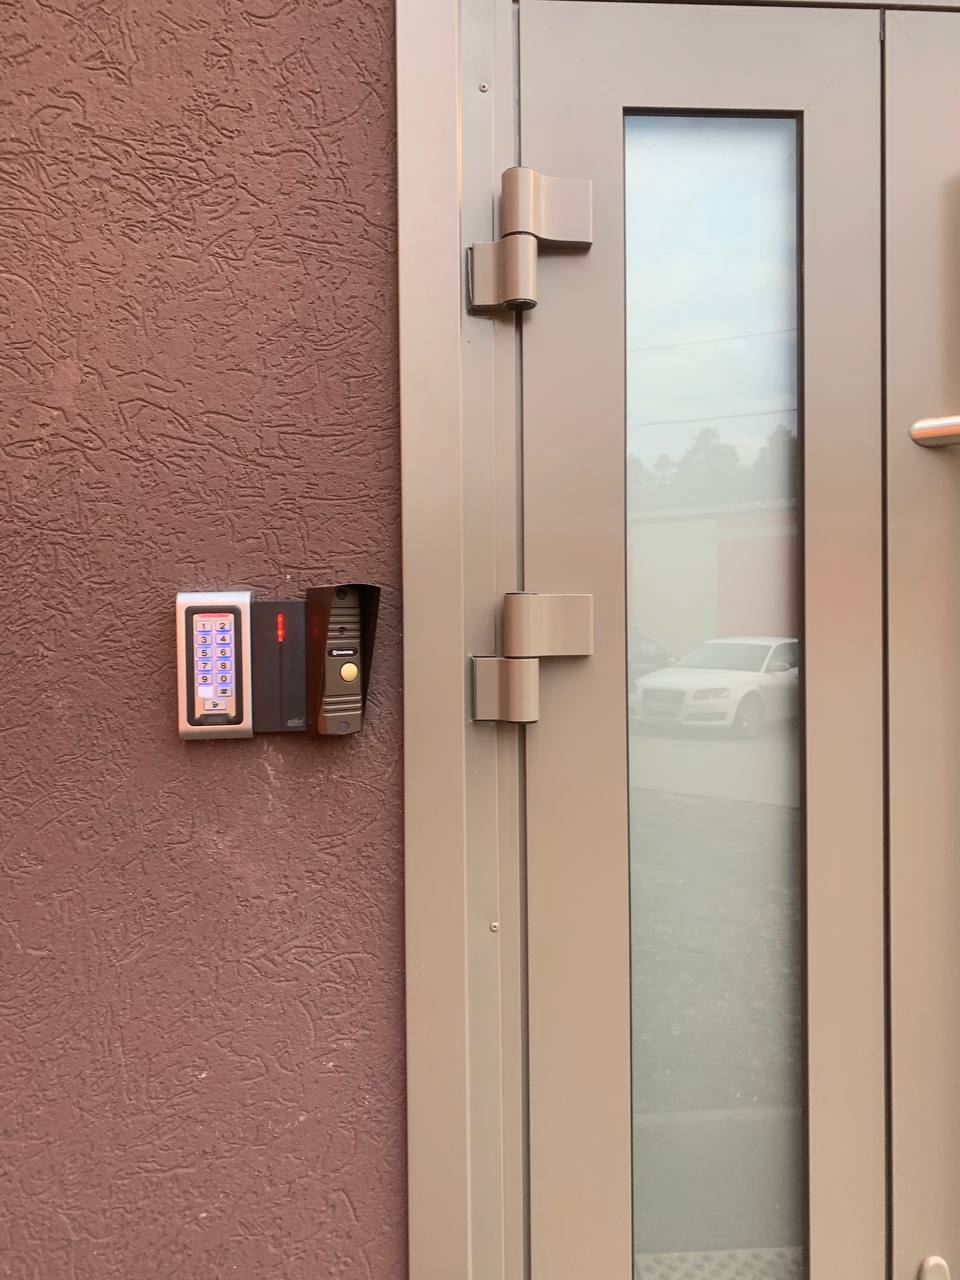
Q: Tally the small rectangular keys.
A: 13